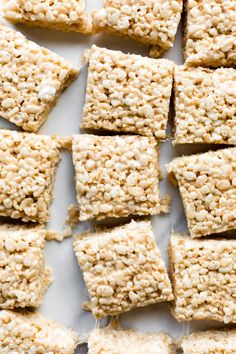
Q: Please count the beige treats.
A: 15